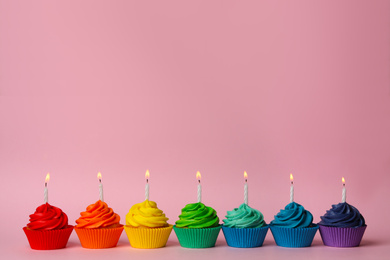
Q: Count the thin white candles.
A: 7